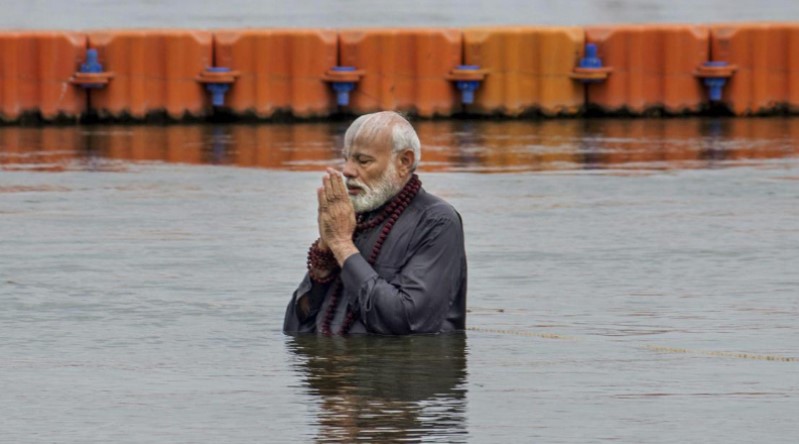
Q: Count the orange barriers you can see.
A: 7